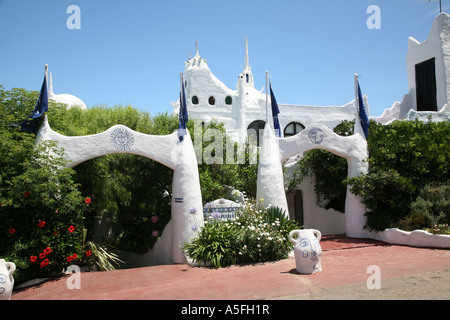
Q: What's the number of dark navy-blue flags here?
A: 4